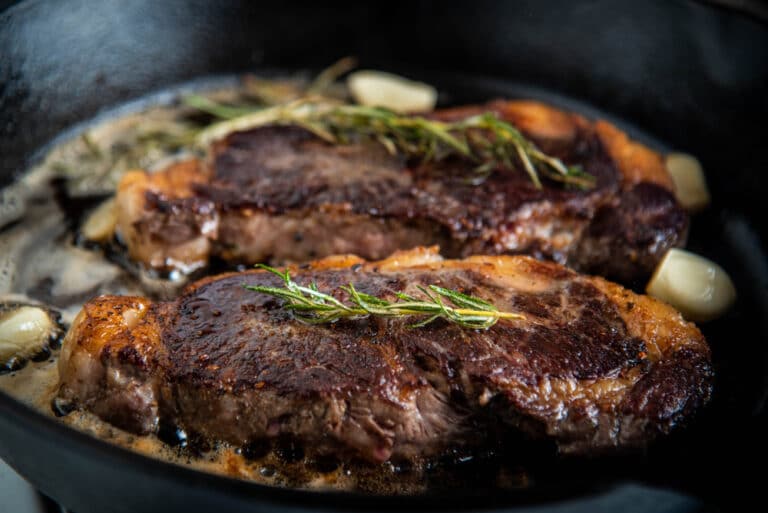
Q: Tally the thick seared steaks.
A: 2